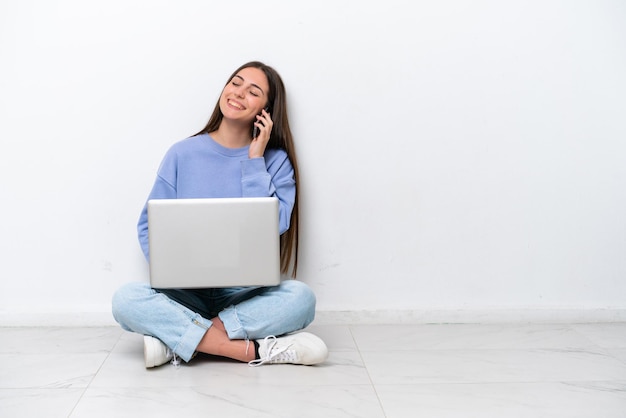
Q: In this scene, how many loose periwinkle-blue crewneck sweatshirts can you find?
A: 1